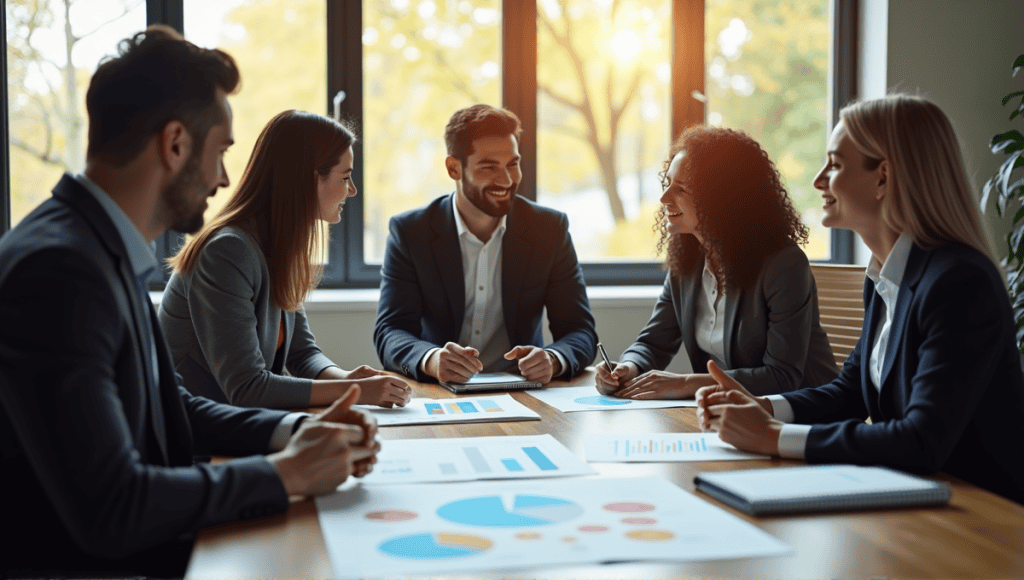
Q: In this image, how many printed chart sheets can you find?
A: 5